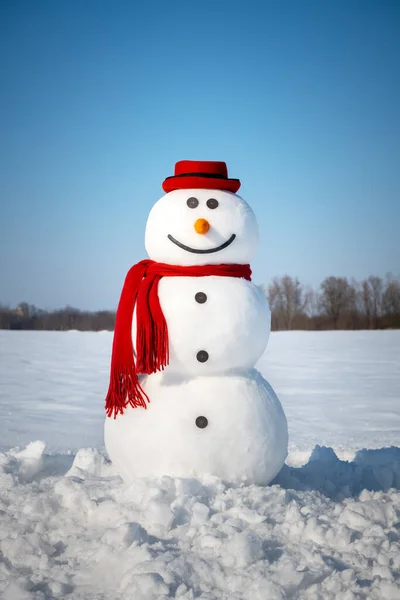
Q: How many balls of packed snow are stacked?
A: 3